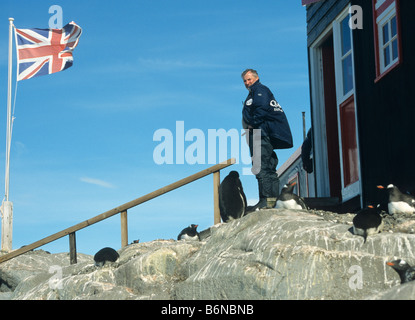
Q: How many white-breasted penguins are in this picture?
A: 3